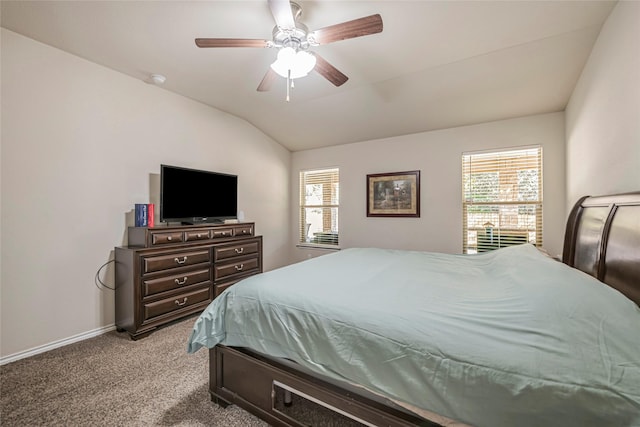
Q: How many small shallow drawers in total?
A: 4